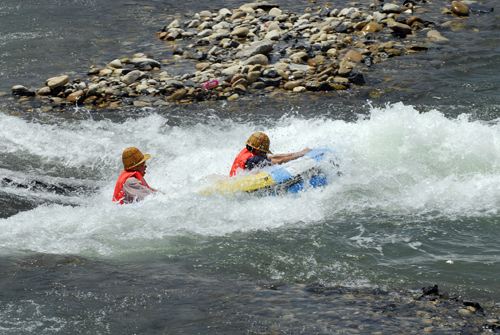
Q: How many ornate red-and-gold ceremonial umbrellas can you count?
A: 0